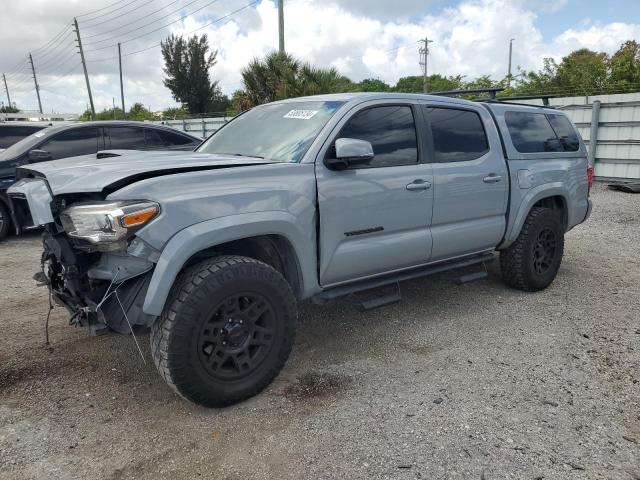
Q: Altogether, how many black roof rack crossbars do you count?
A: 2